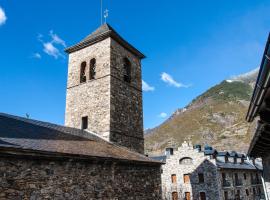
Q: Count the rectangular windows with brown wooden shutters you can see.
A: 4